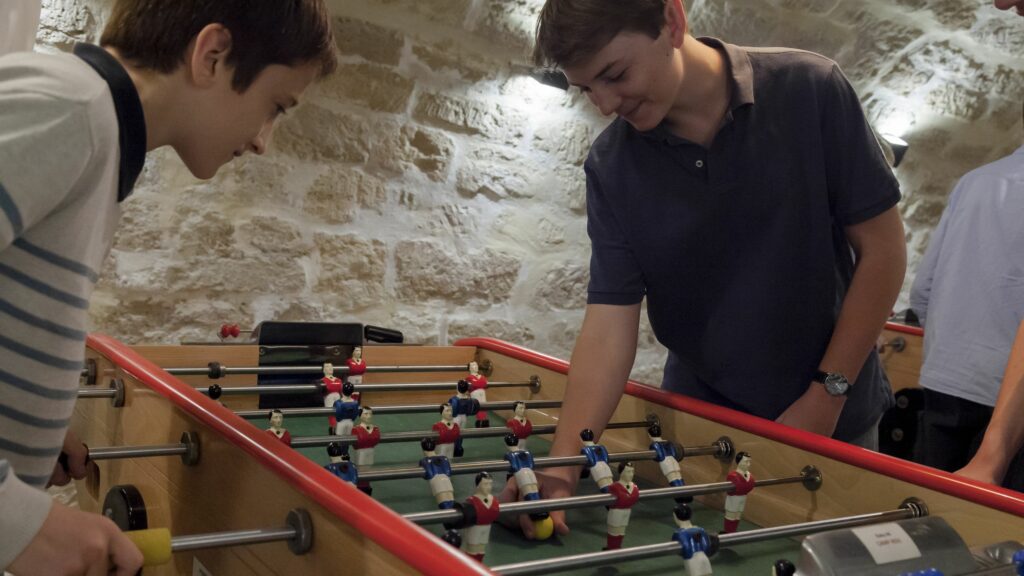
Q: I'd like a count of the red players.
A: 10